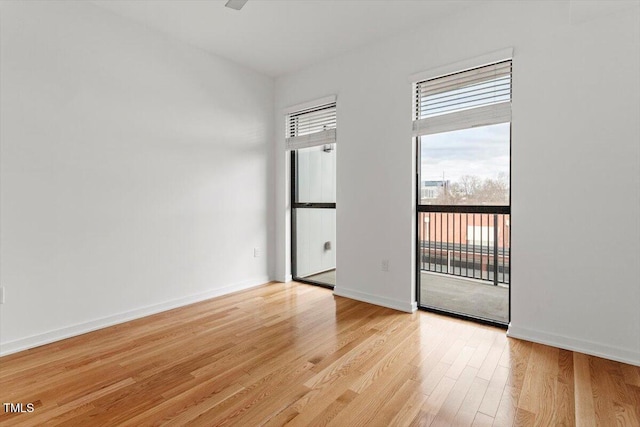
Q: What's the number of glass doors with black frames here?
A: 2